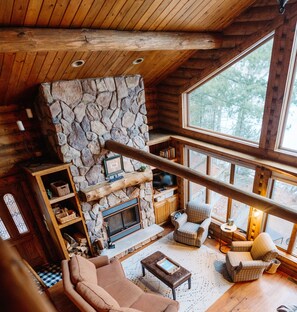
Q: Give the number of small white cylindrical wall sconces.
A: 2